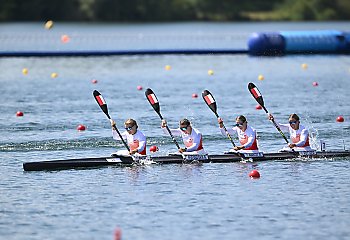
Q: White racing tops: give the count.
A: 4